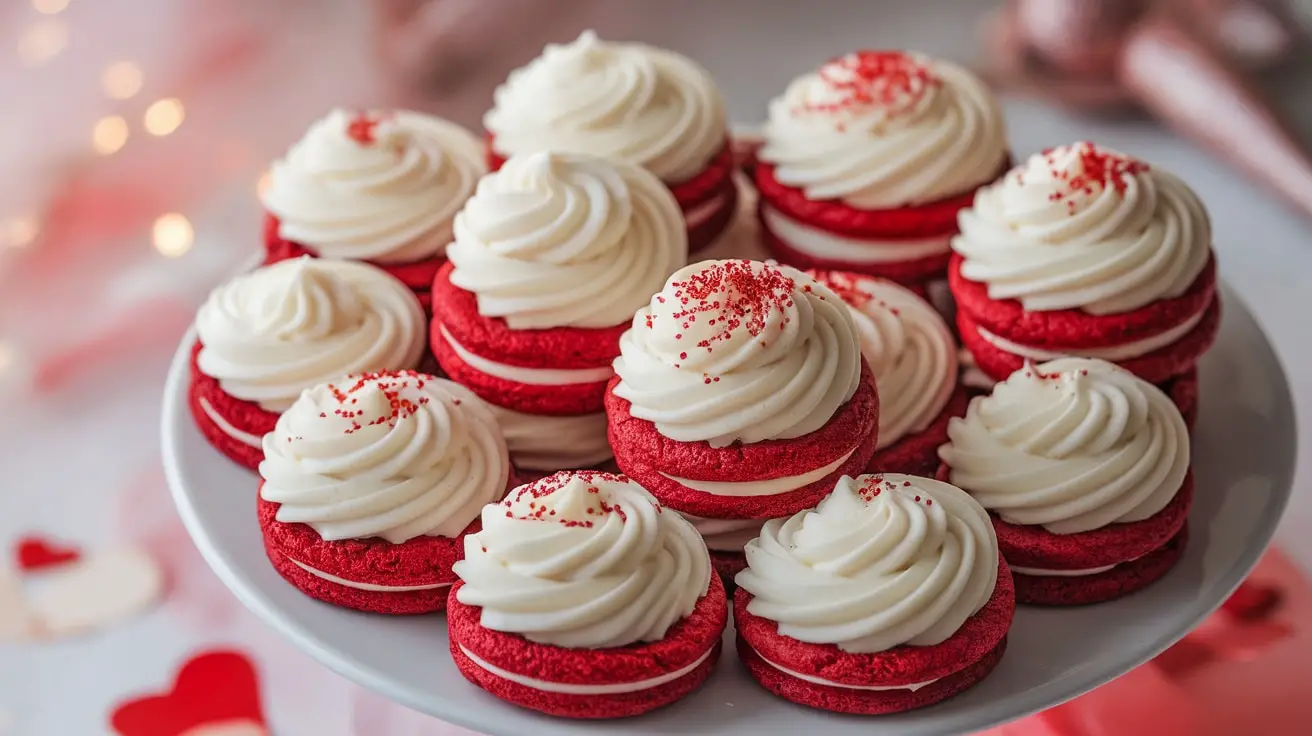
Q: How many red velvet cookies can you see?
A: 12